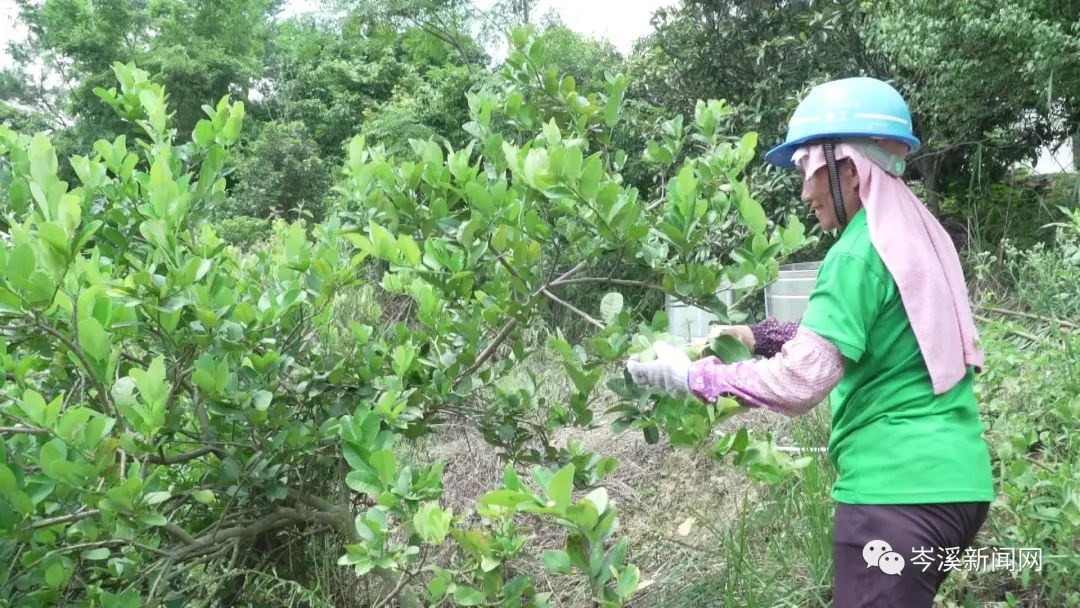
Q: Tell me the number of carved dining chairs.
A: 0